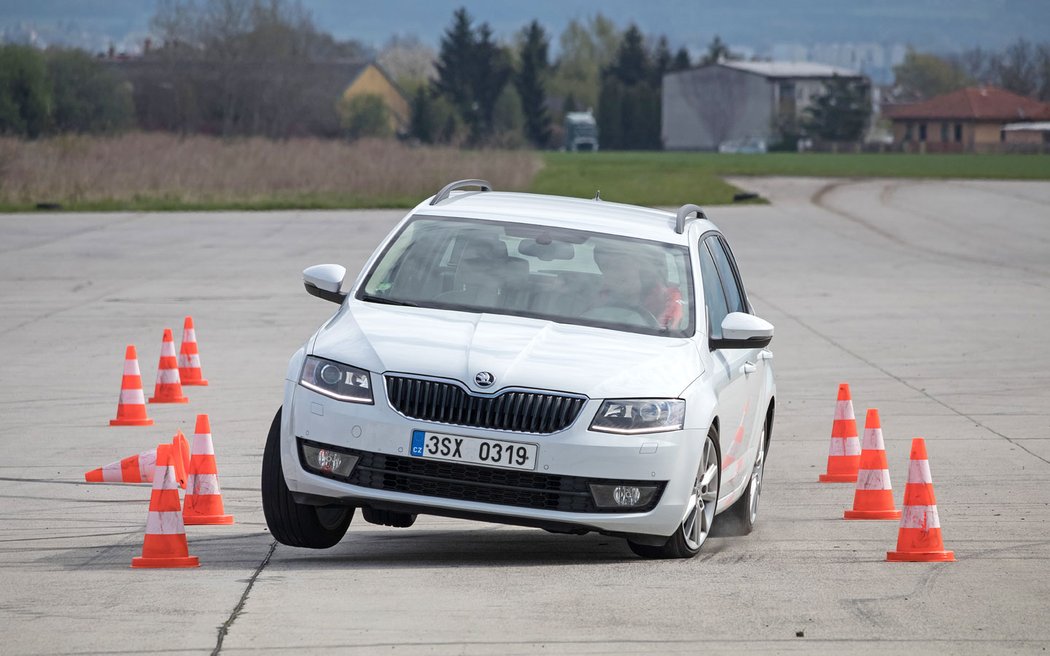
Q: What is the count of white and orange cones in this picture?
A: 9